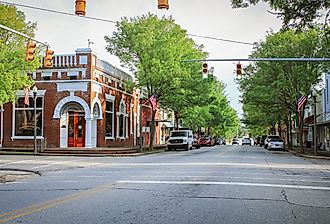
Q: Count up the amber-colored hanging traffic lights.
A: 6